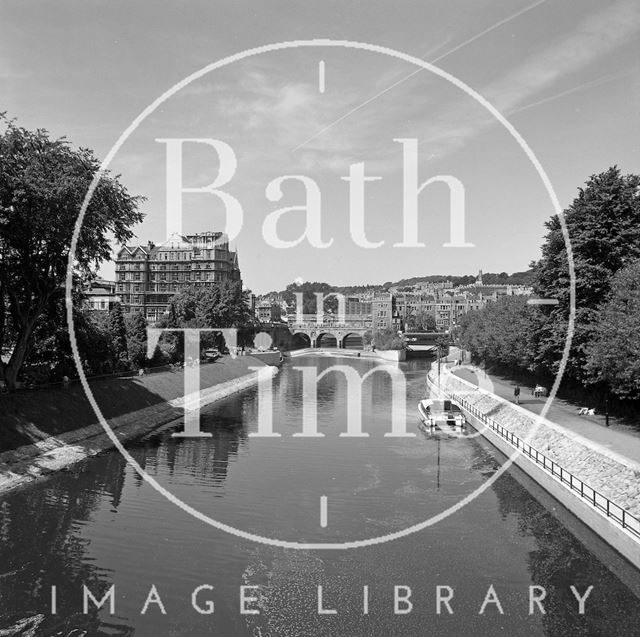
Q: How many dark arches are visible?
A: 3